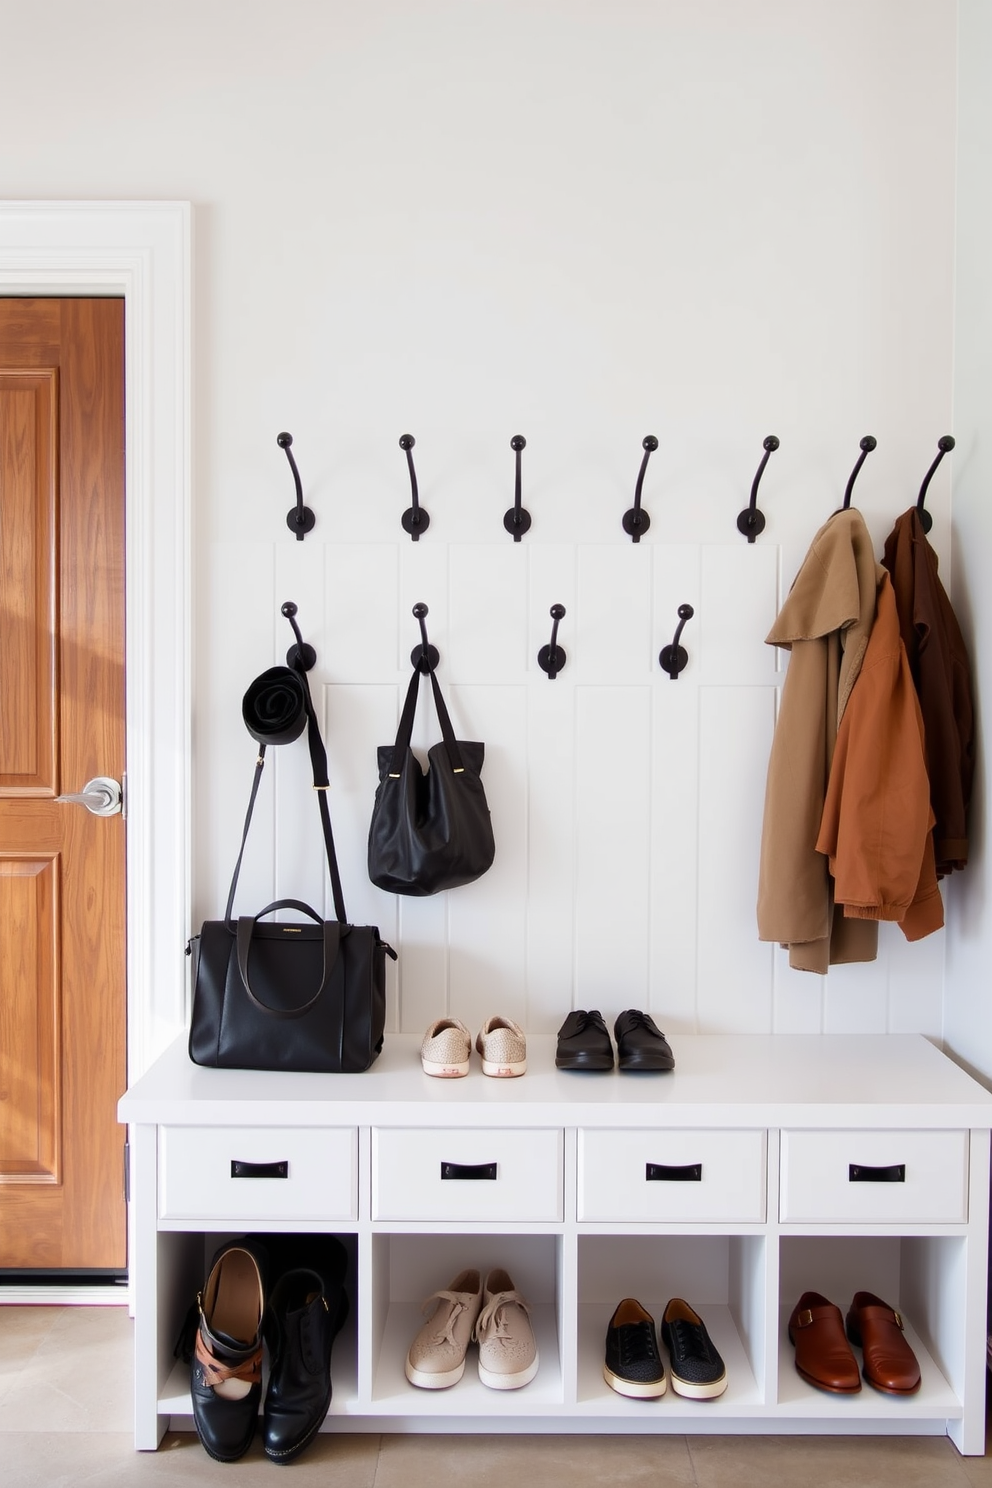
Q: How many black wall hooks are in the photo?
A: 11